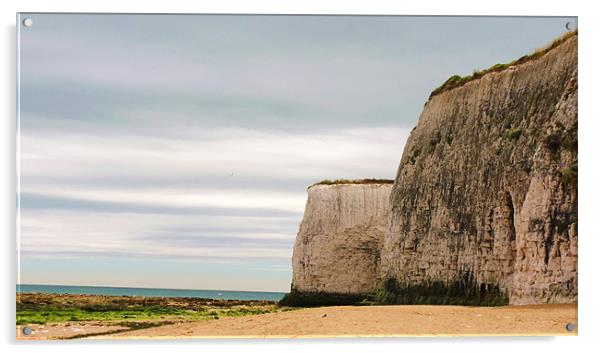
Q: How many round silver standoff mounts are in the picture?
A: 4